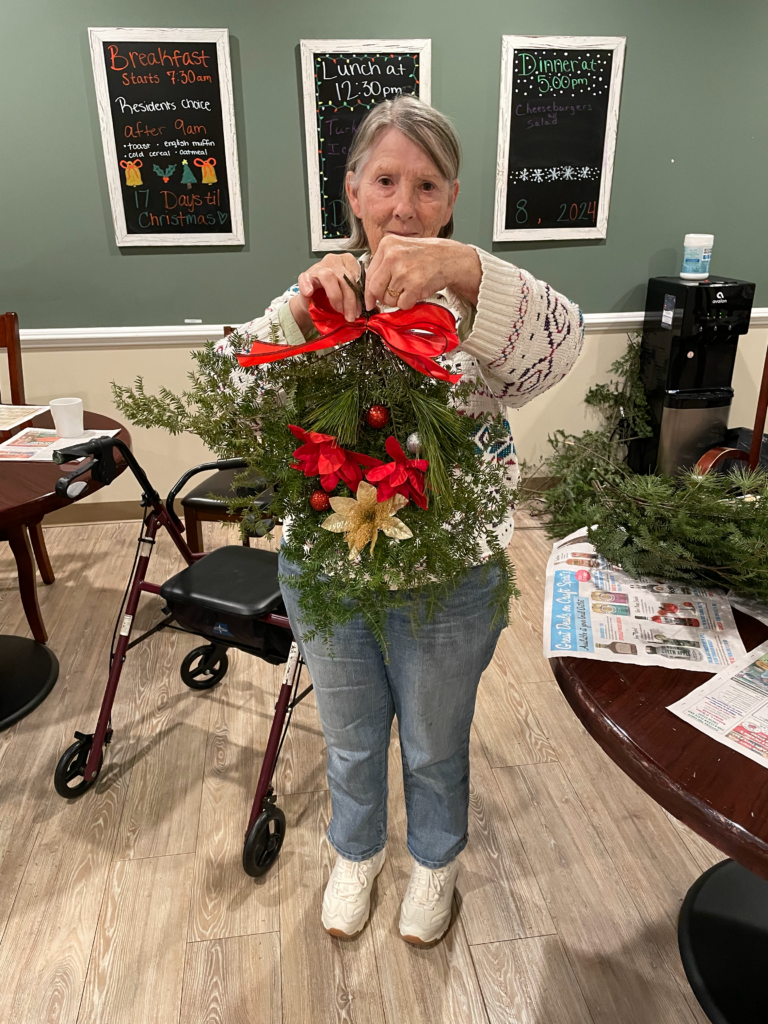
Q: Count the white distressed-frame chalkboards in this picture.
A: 3